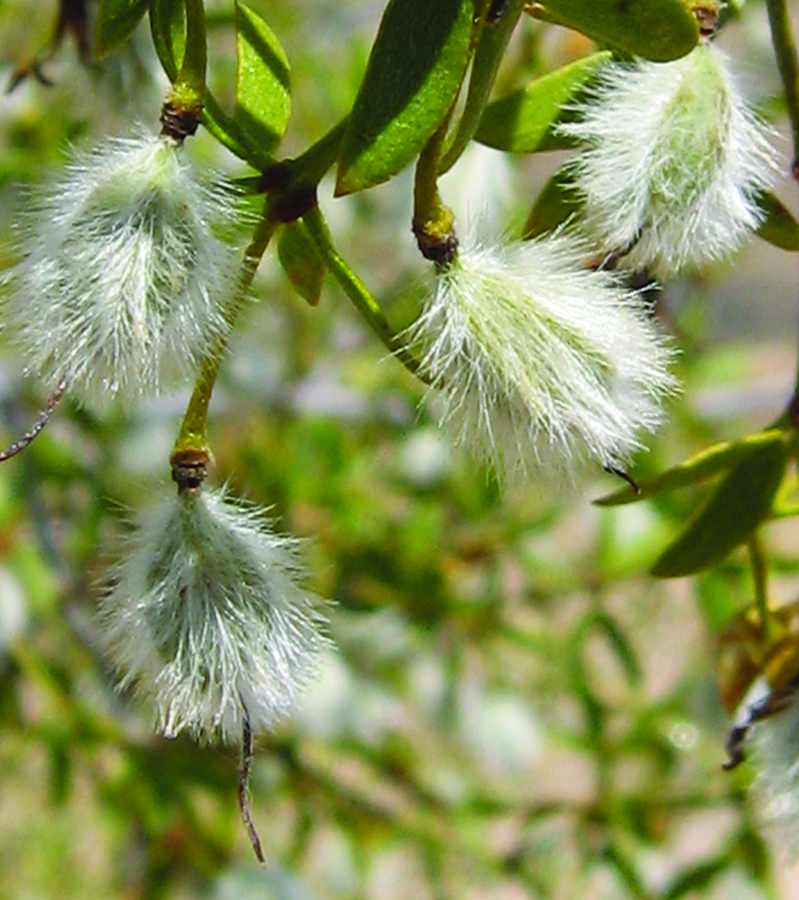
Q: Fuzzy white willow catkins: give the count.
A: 4